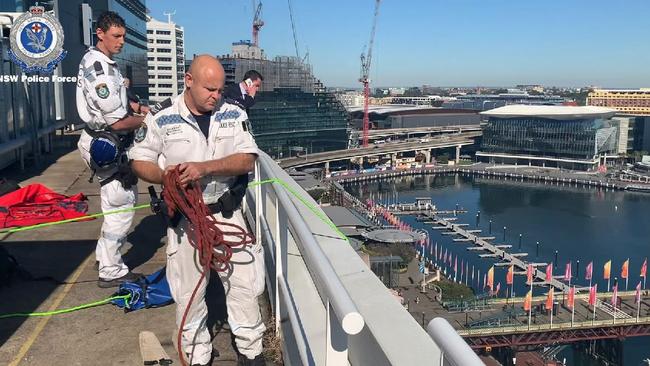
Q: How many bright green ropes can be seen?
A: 2